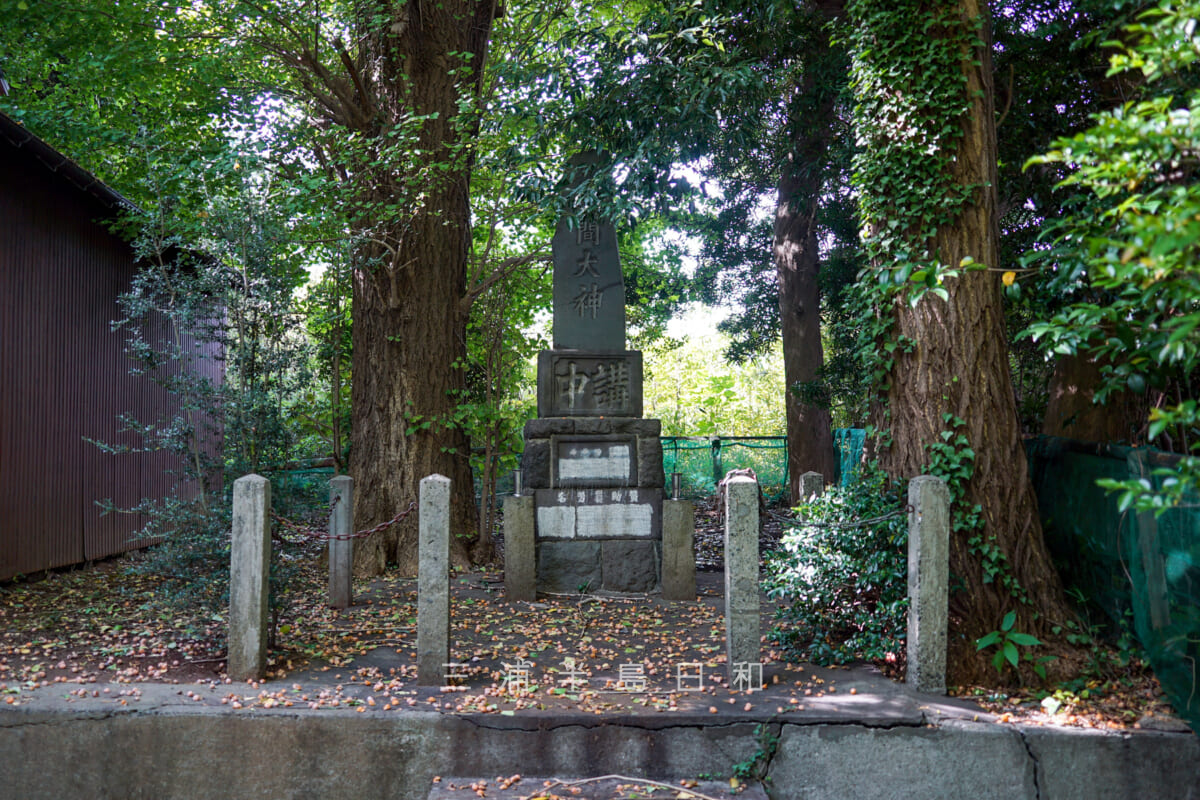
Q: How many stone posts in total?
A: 8